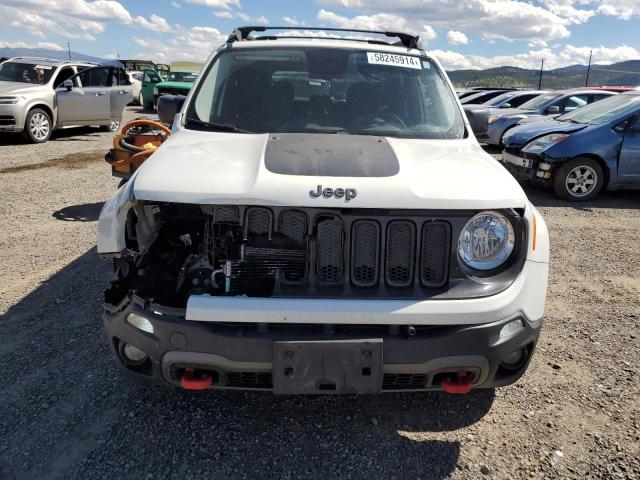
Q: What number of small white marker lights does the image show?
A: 2